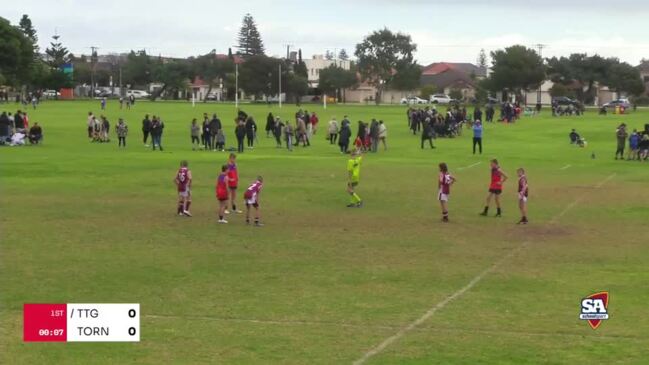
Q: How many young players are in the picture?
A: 7